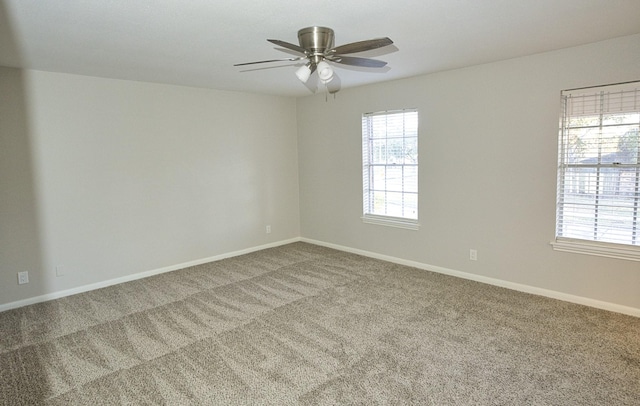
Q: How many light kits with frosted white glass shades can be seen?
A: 1